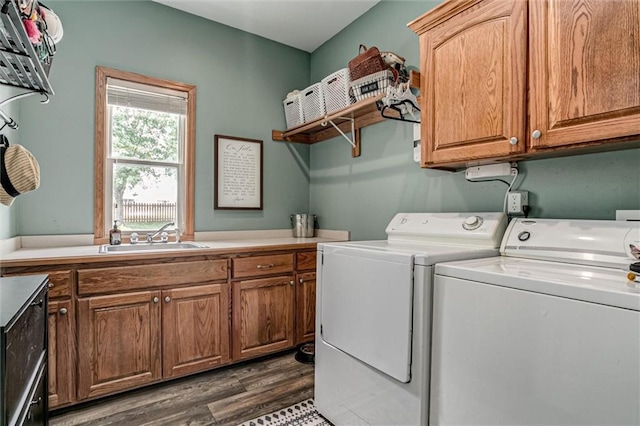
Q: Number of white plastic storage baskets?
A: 3